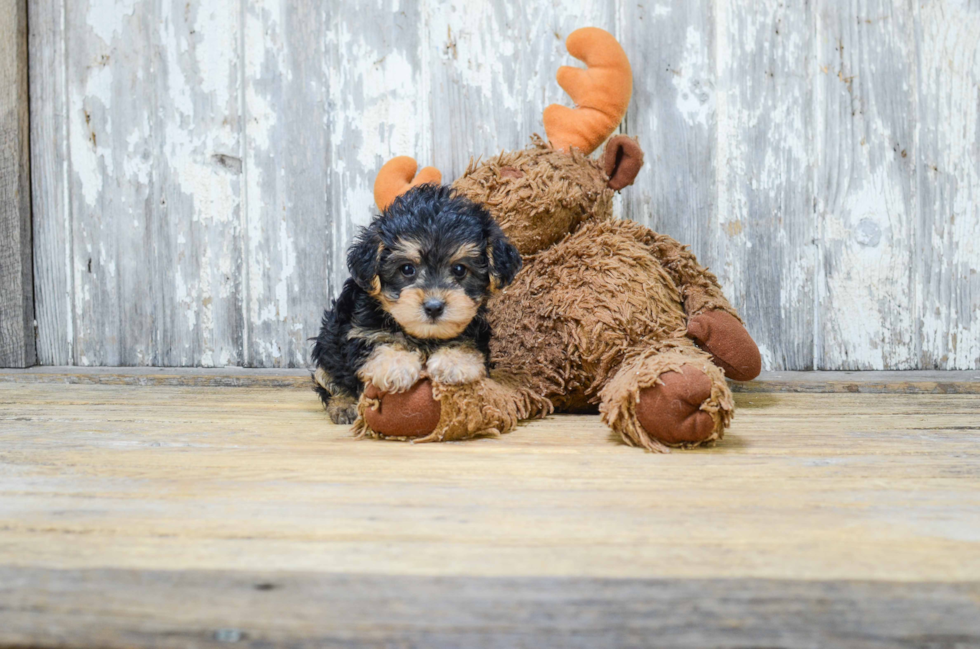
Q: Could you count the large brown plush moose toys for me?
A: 1